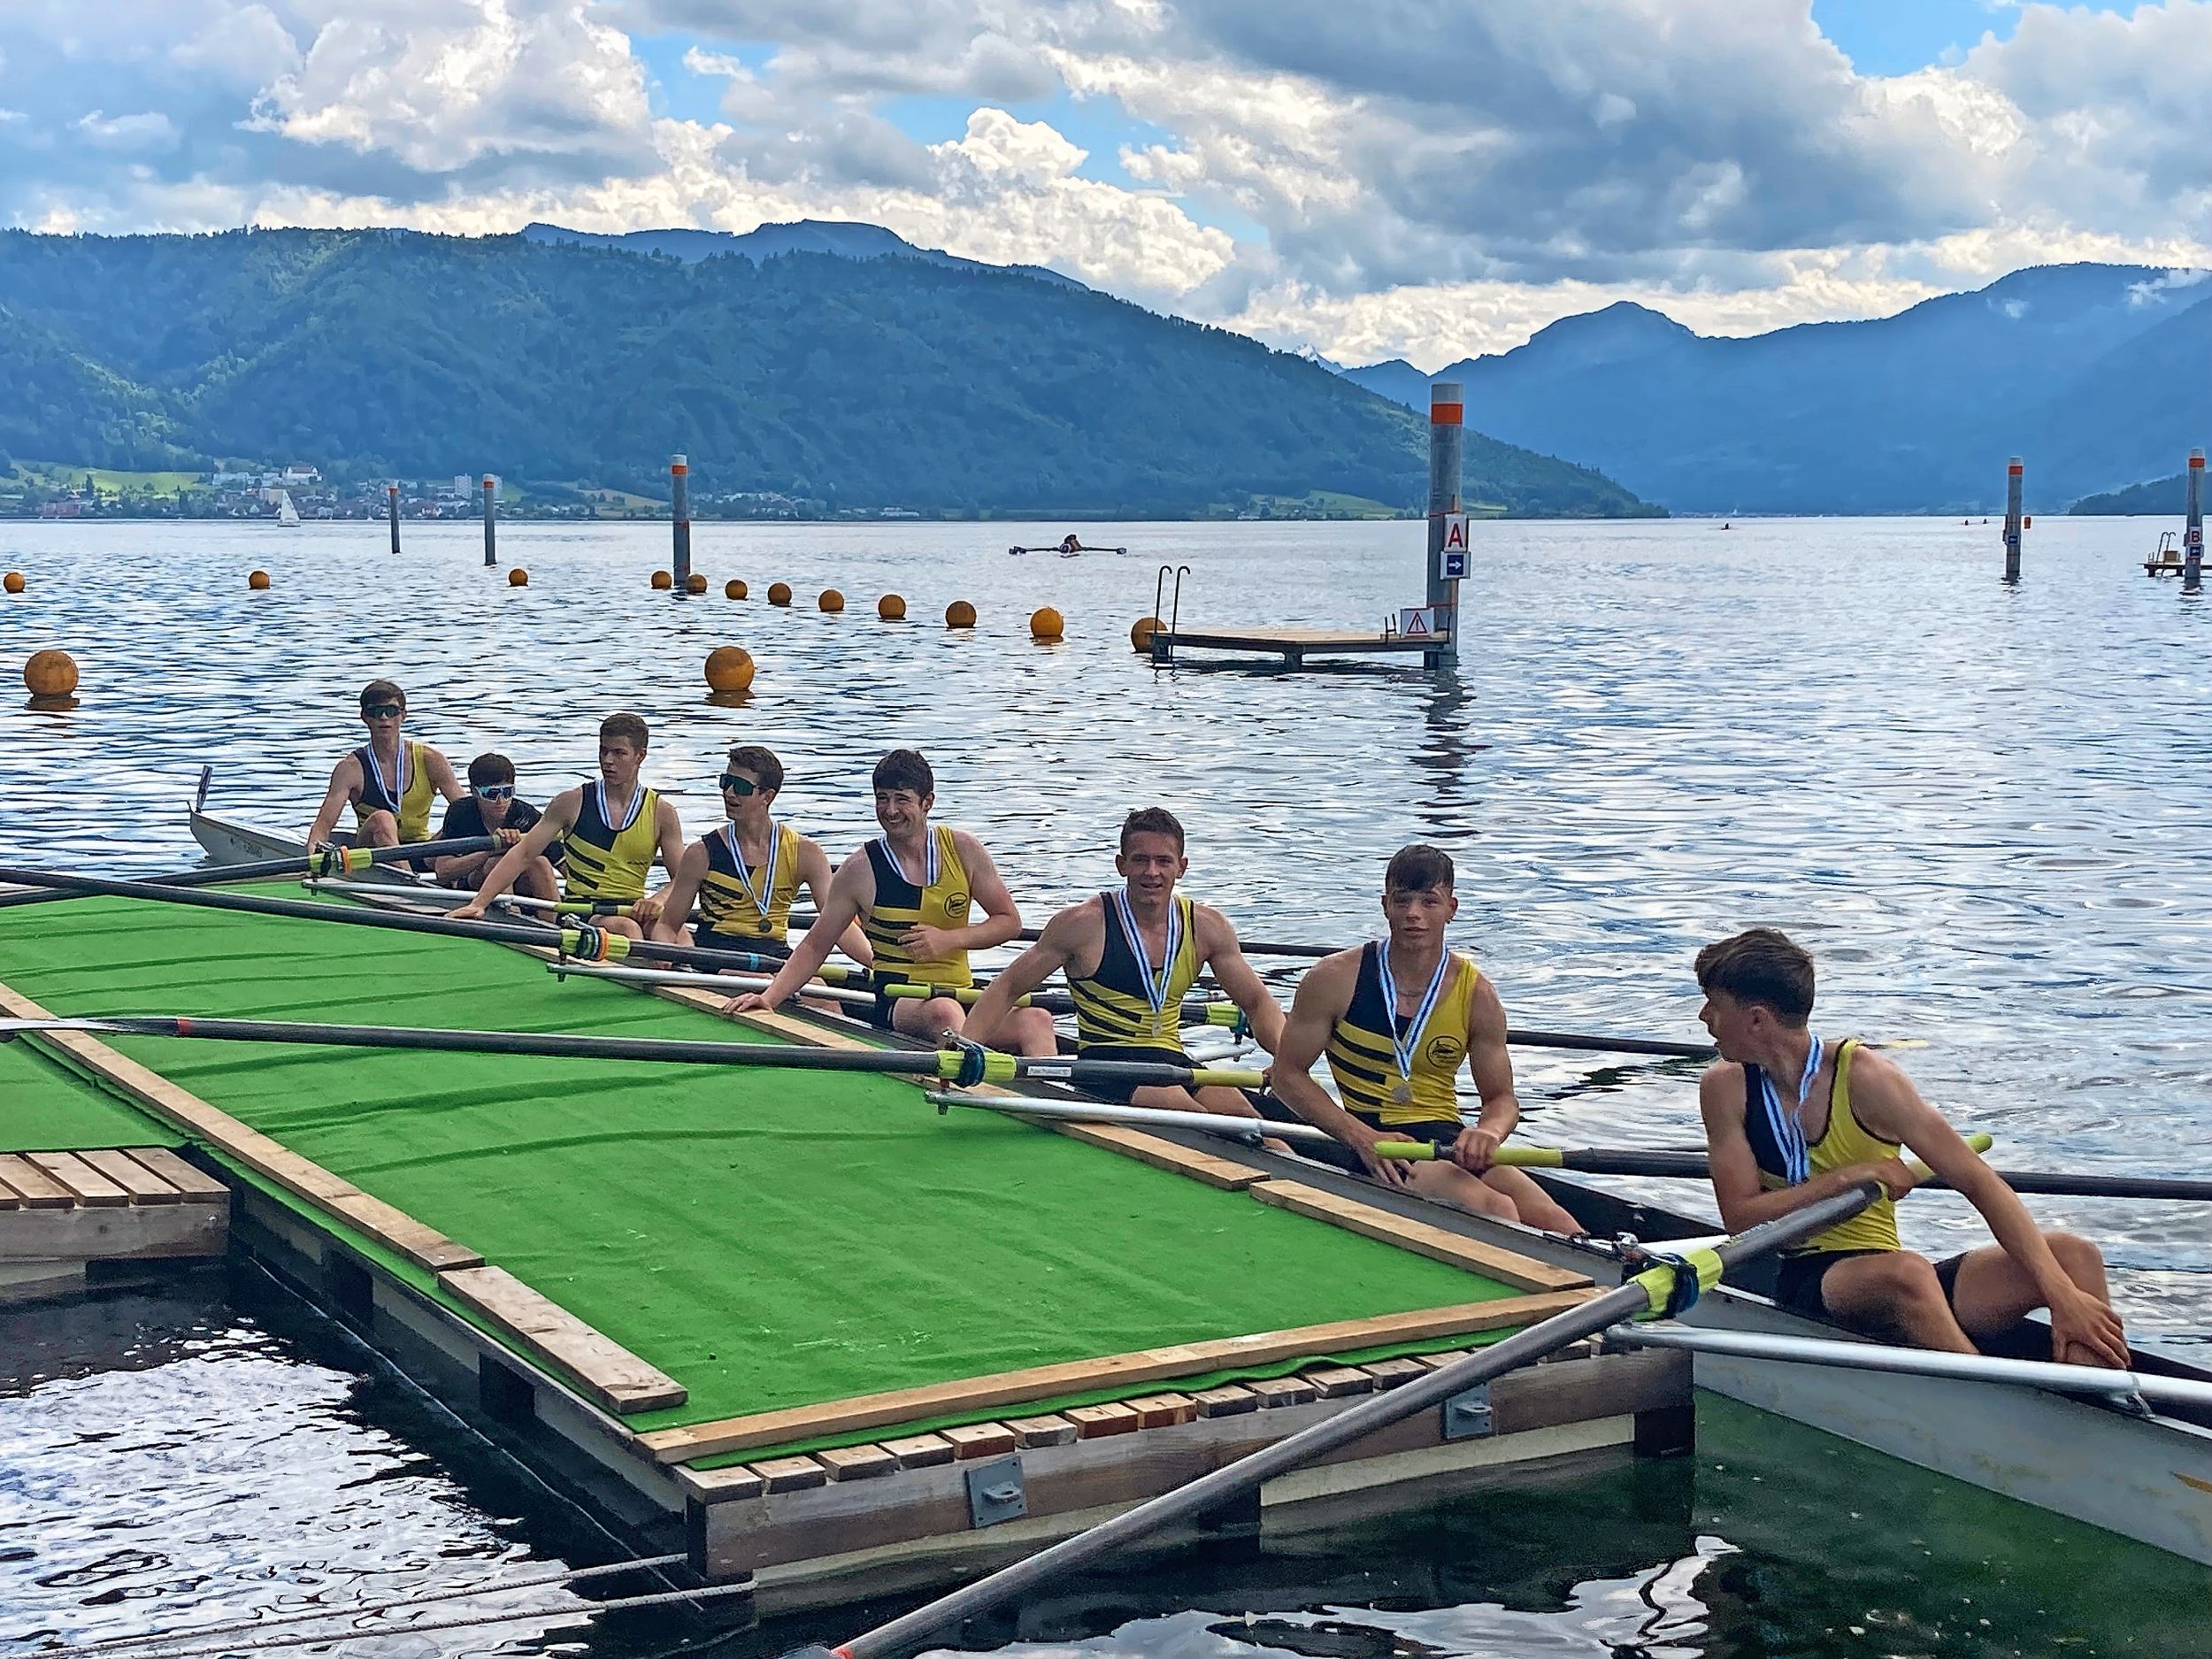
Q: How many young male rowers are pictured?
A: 8